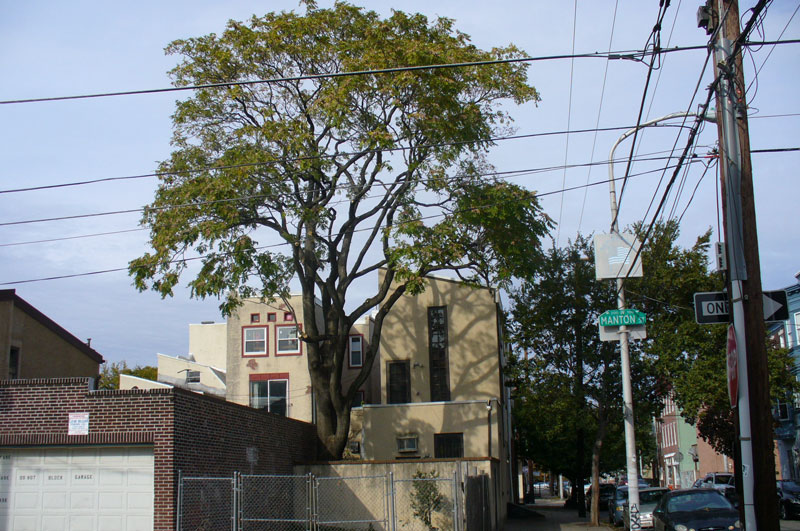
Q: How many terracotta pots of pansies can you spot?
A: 0